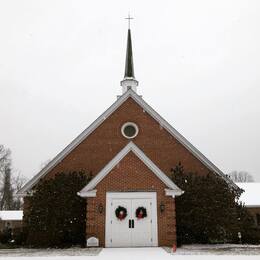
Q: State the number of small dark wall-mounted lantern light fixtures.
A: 2